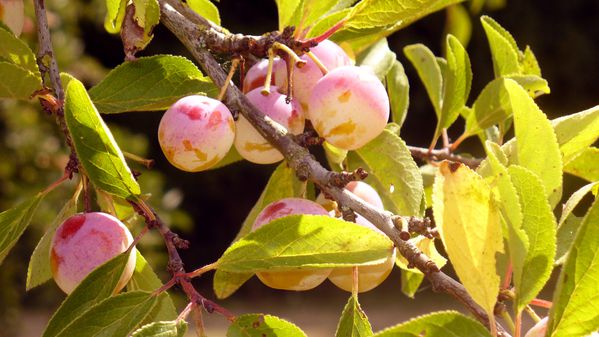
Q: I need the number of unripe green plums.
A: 0